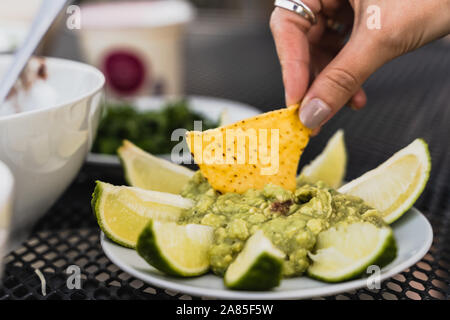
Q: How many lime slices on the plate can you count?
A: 7